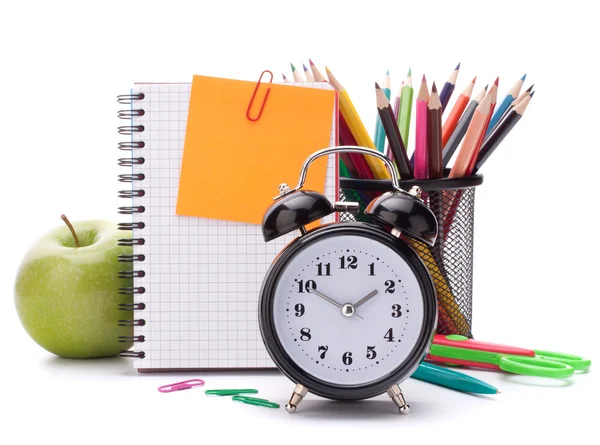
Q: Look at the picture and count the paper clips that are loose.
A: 3